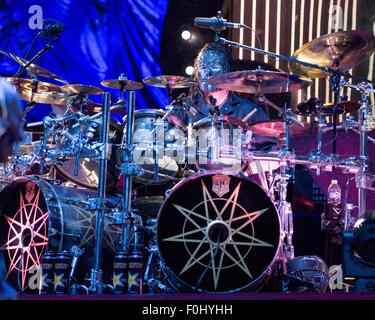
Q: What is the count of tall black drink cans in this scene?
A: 4